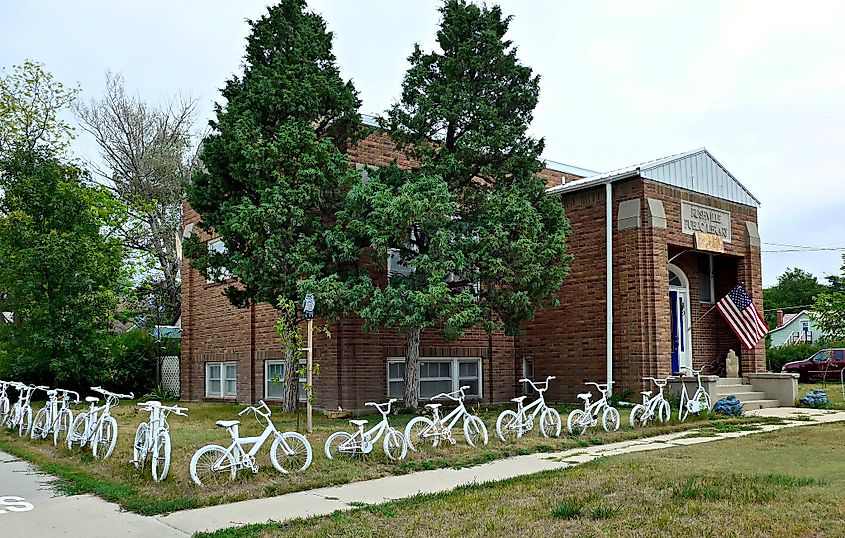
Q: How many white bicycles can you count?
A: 12